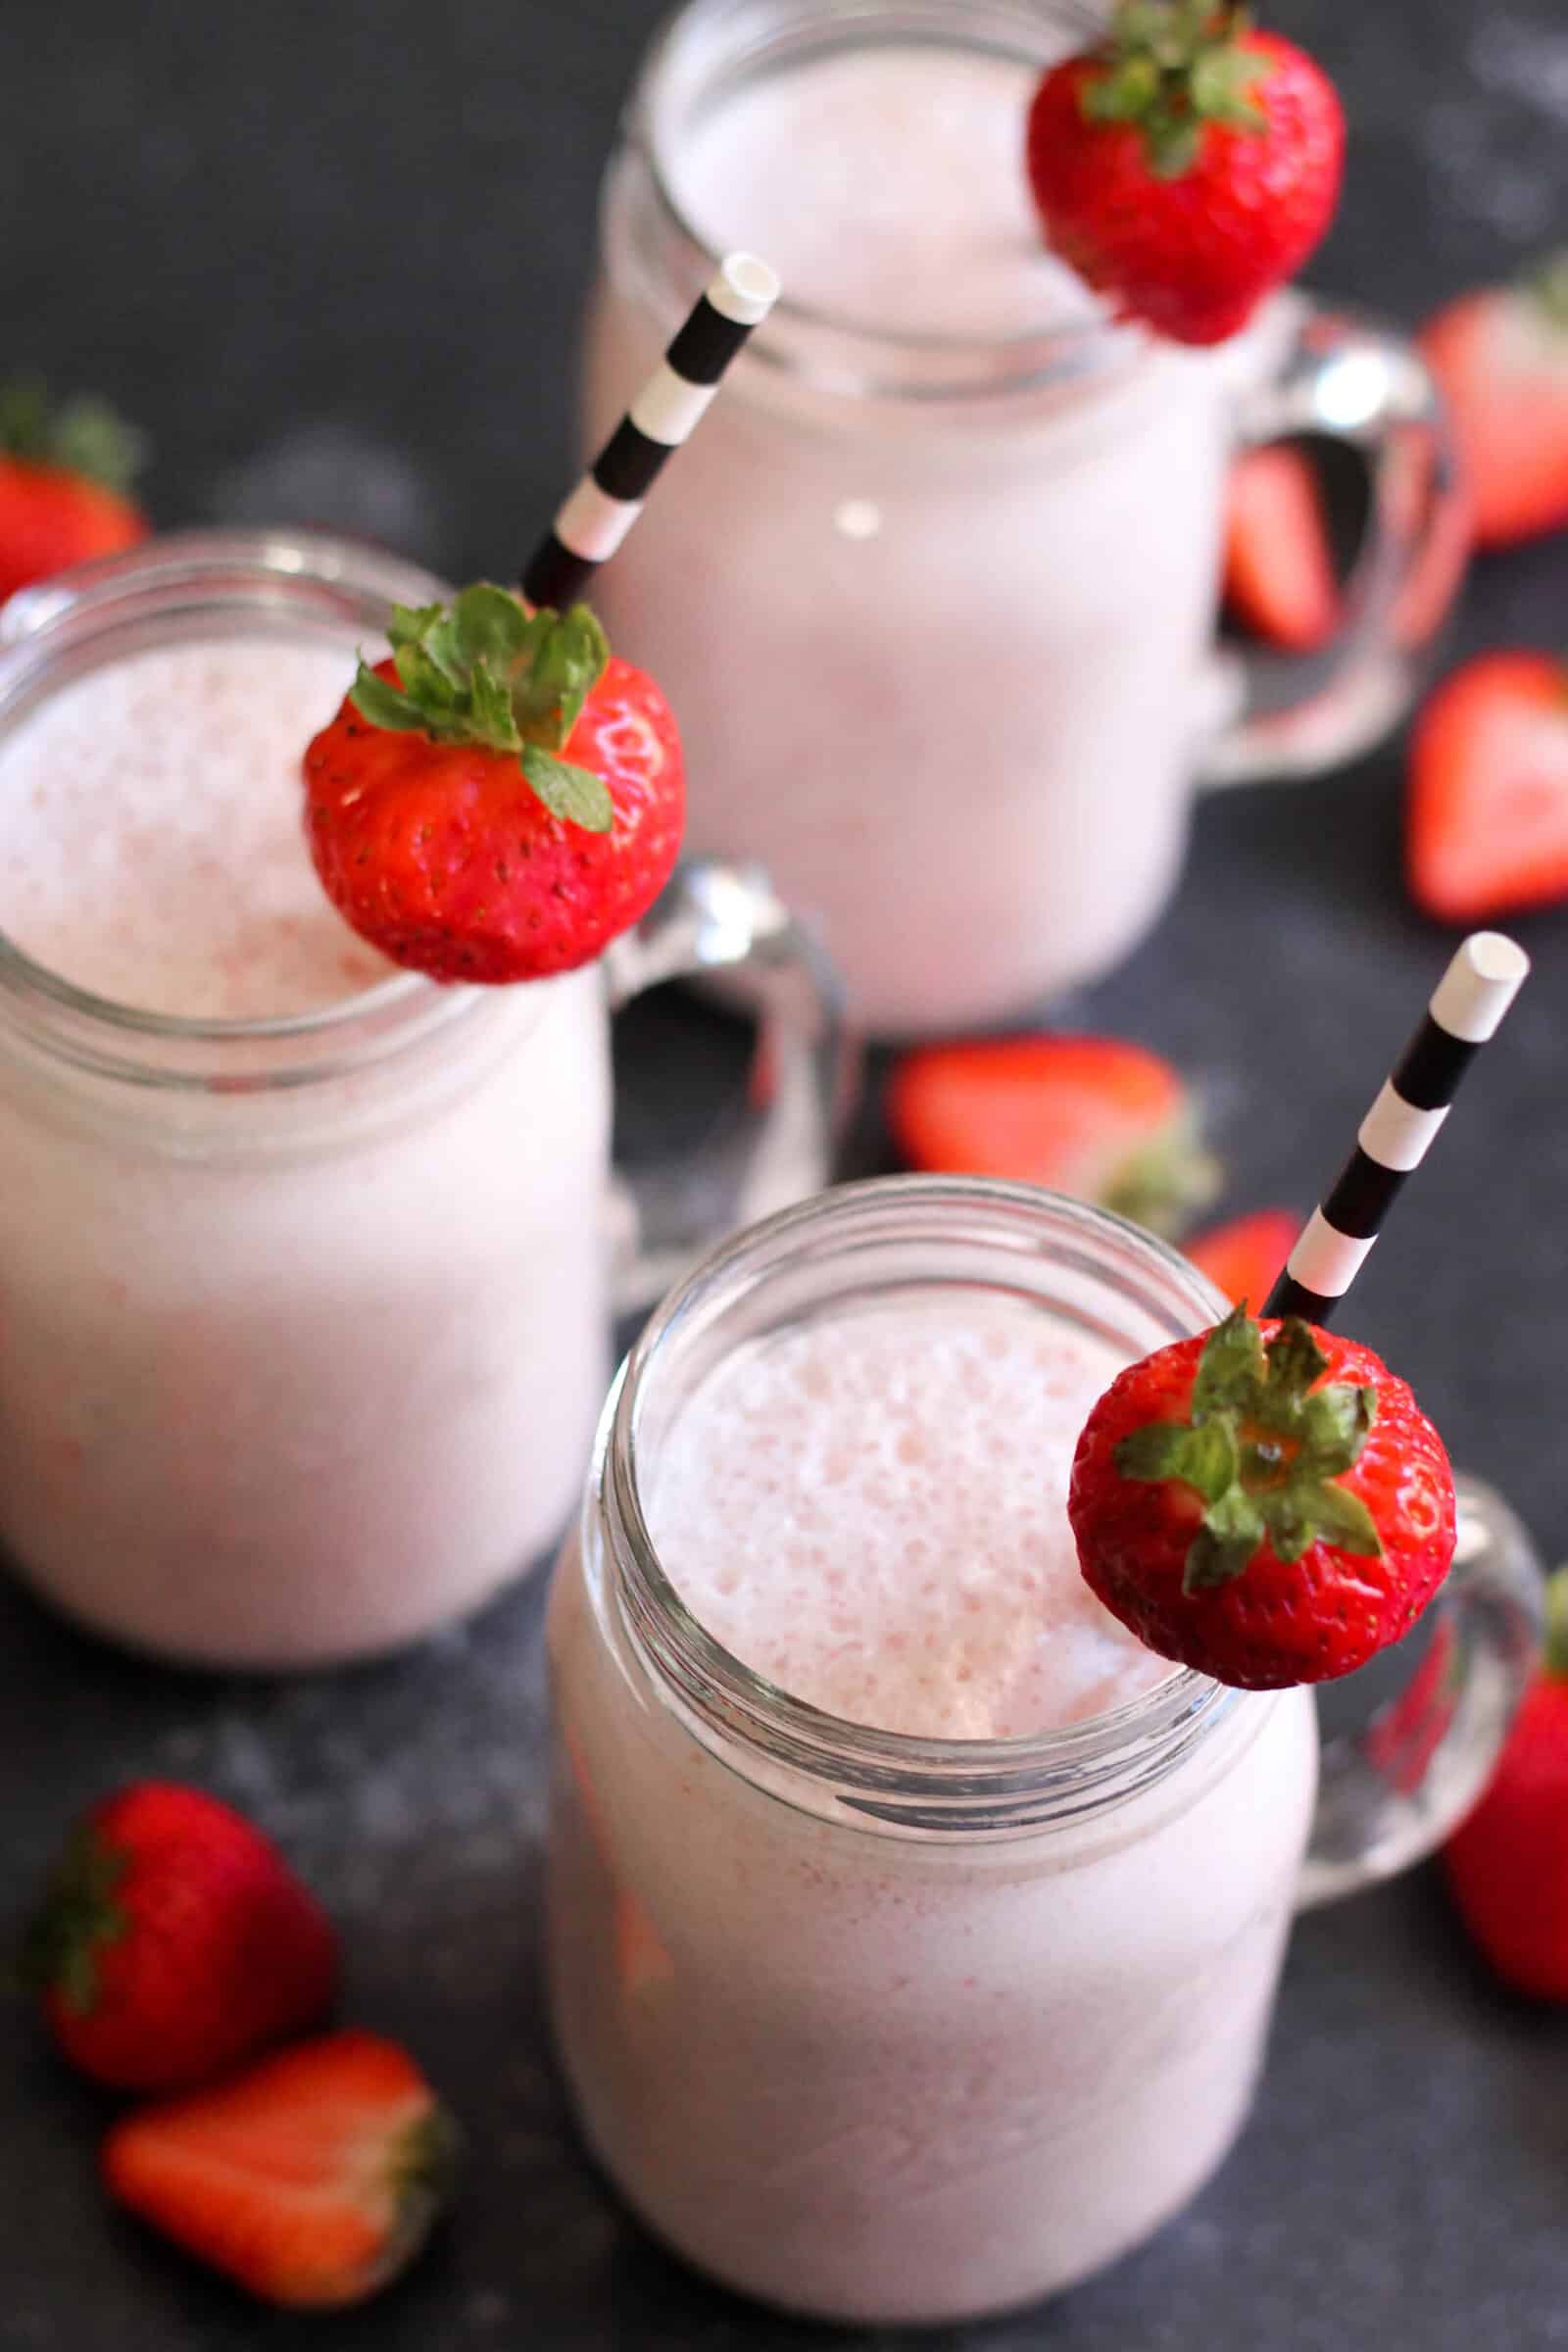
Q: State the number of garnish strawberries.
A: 3